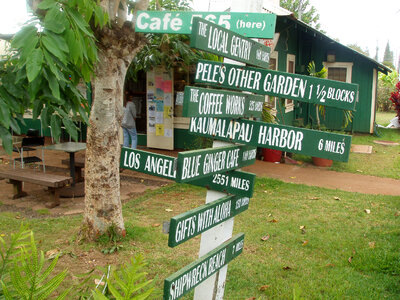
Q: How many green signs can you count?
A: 9